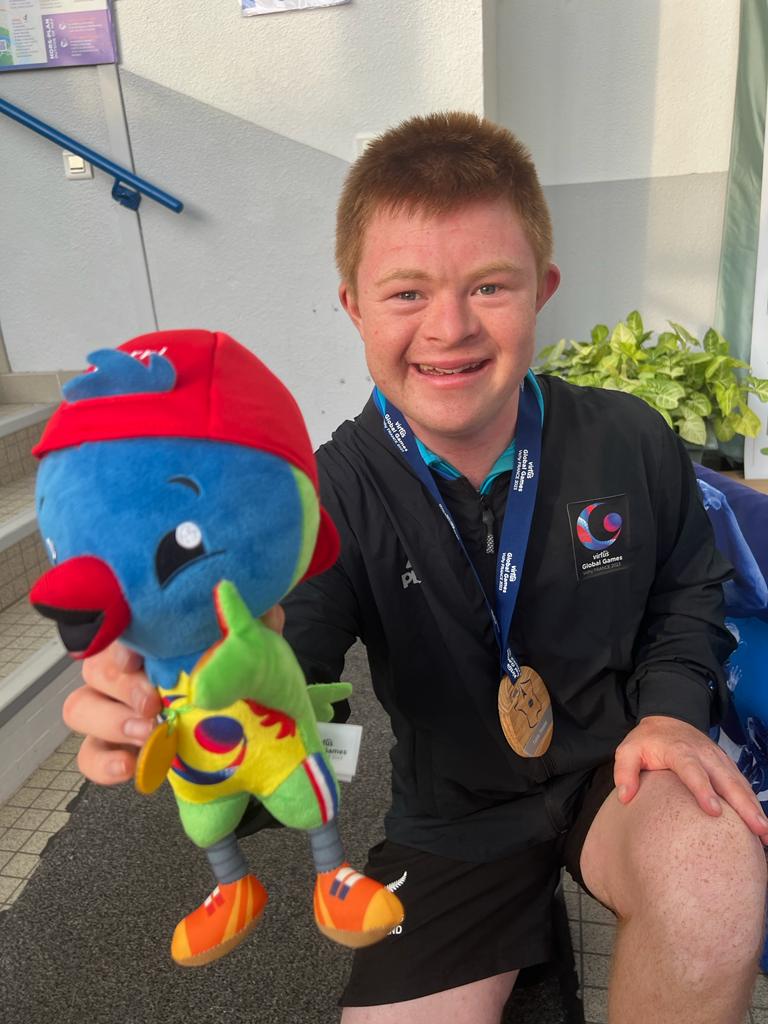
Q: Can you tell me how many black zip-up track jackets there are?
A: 1